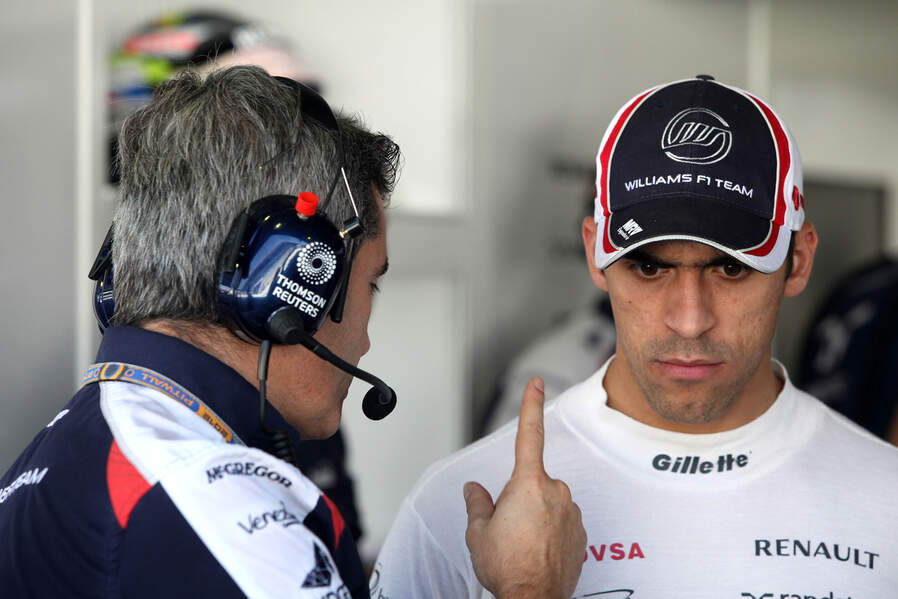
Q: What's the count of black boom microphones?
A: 1